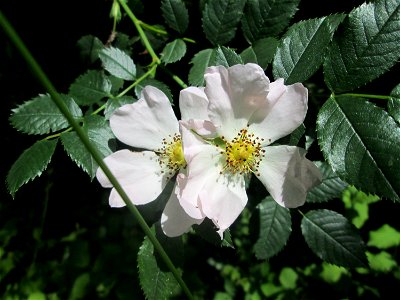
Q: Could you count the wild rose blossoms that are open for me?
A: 2